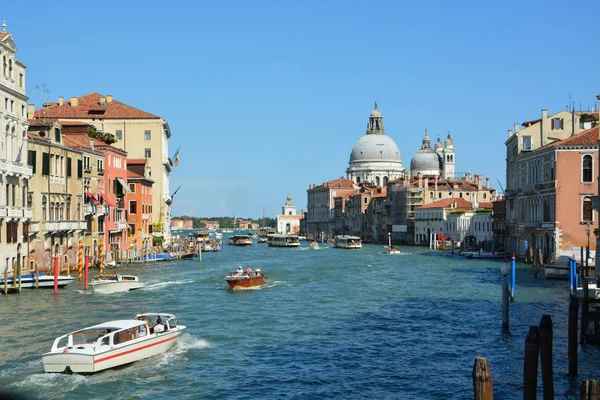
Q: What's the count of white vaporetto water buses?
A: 3